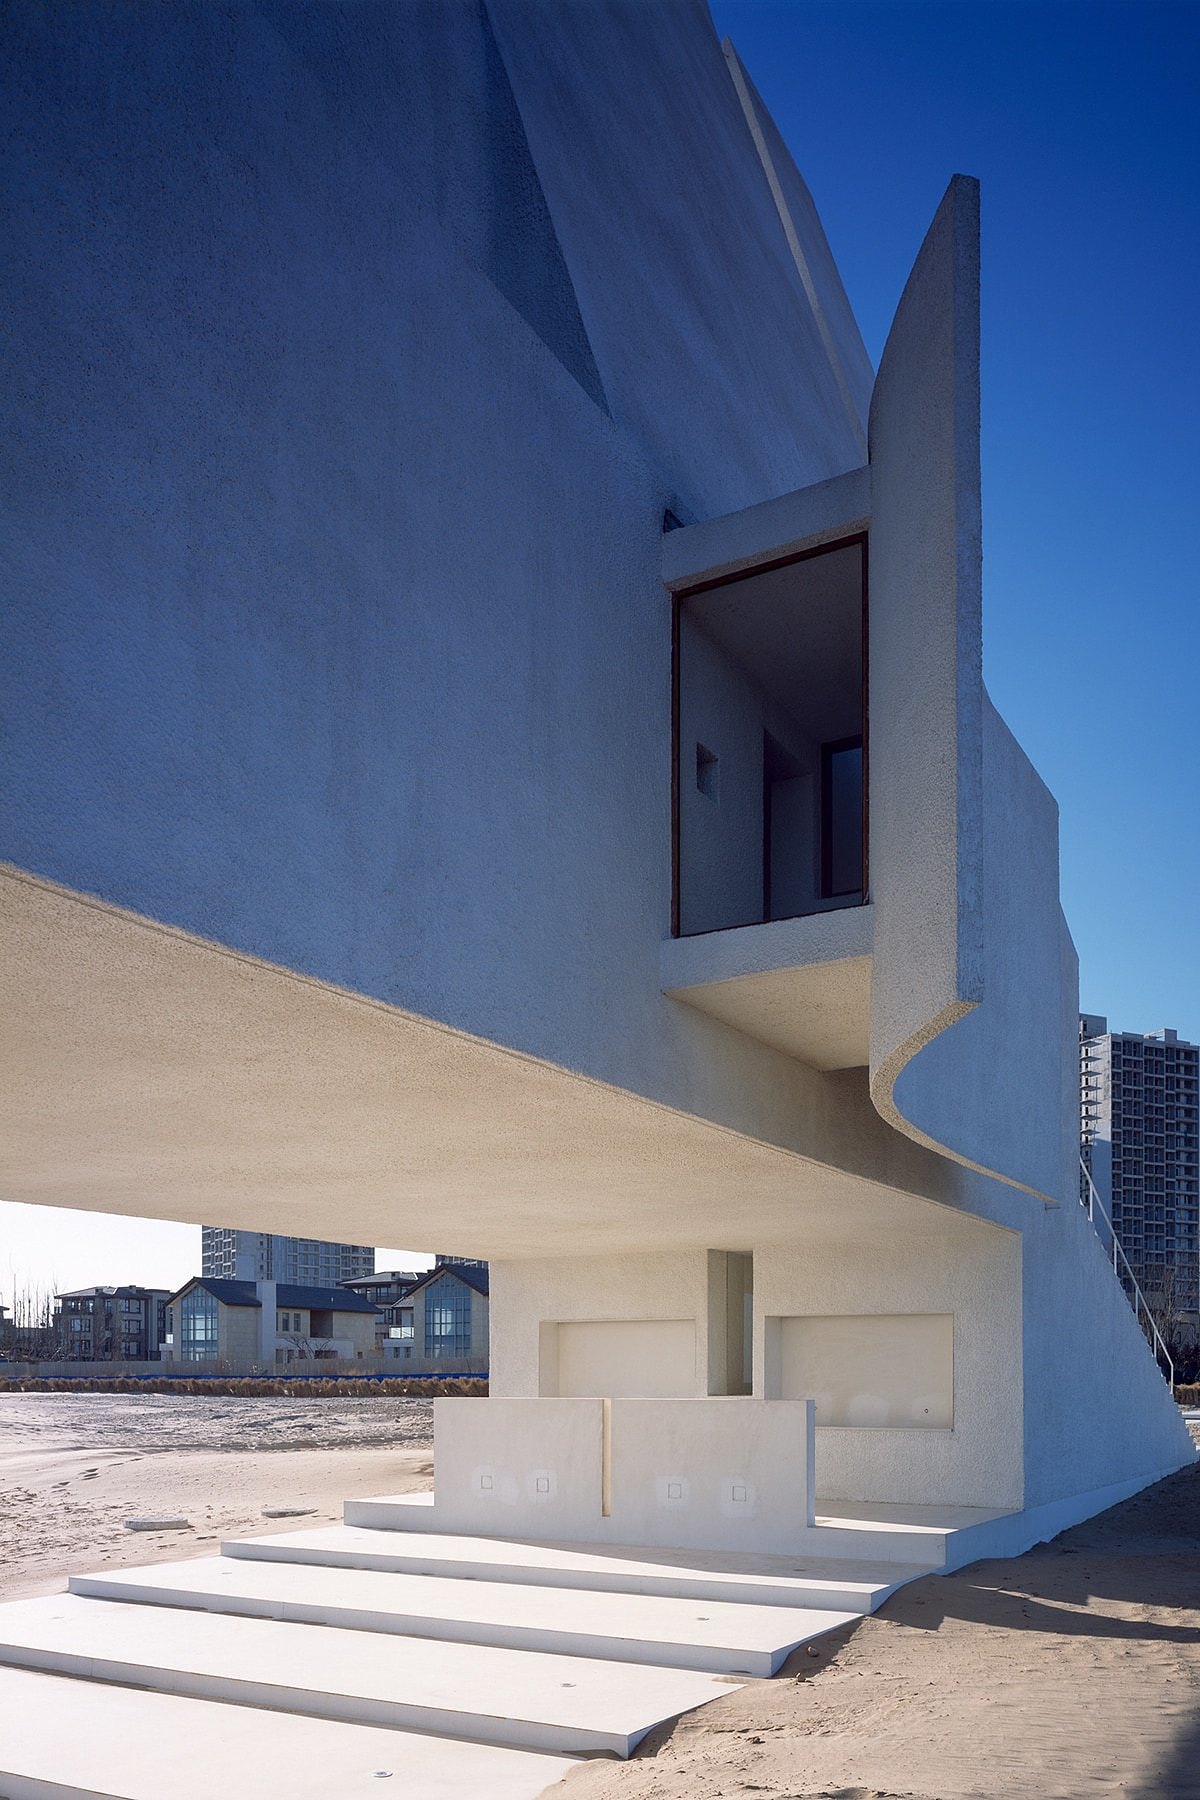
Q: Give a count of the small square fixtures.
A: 4